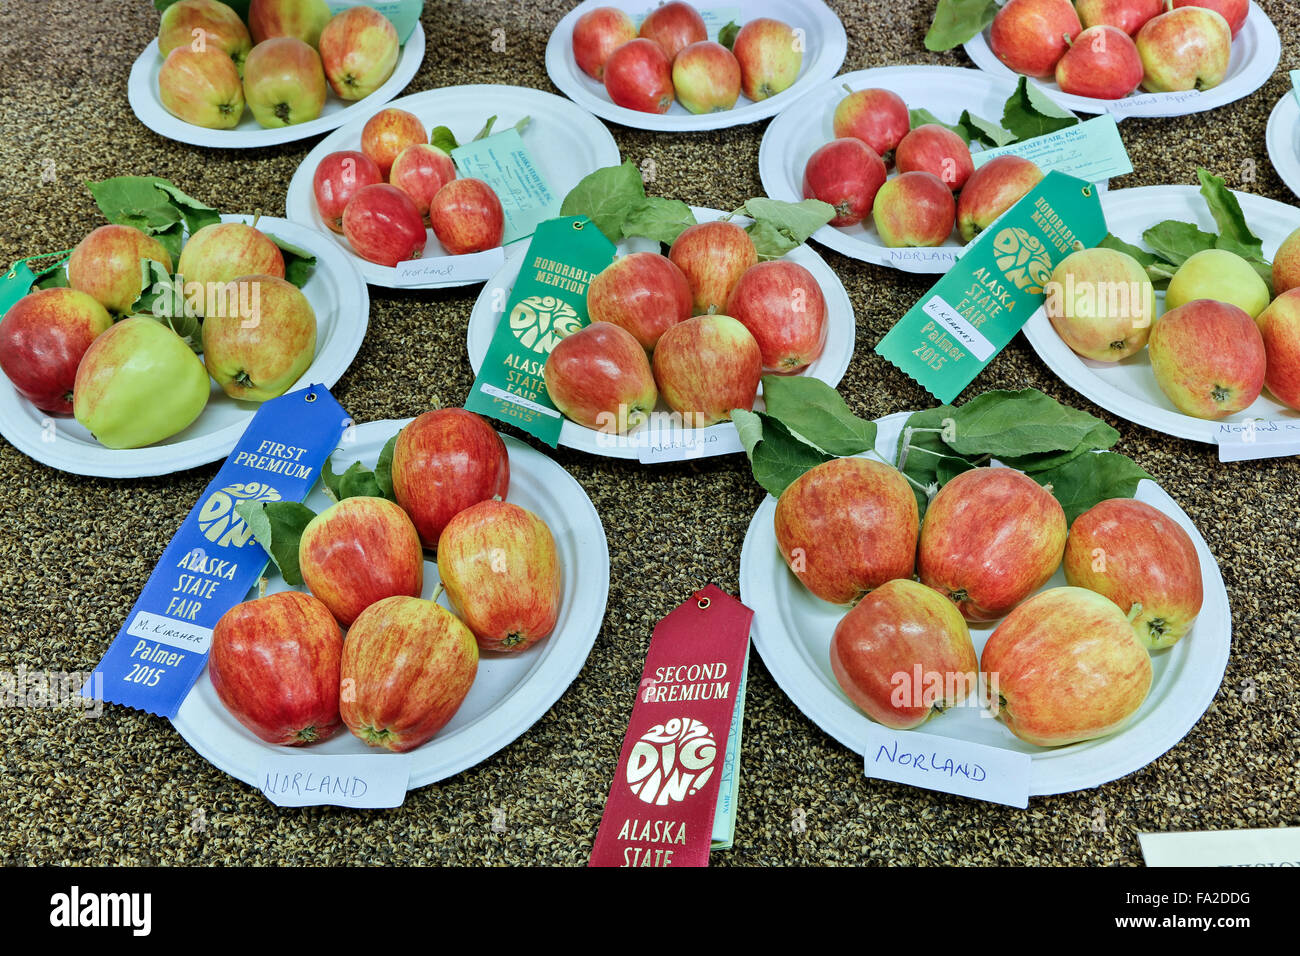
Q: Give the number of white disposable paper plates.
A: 11